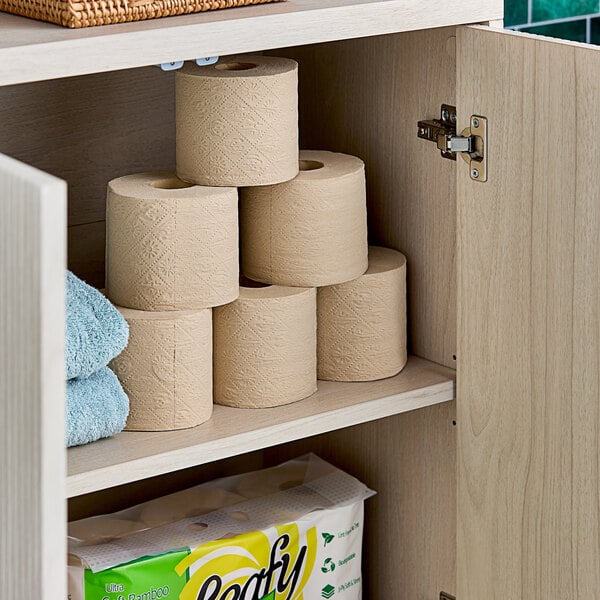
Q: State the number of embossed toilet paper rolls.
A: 6